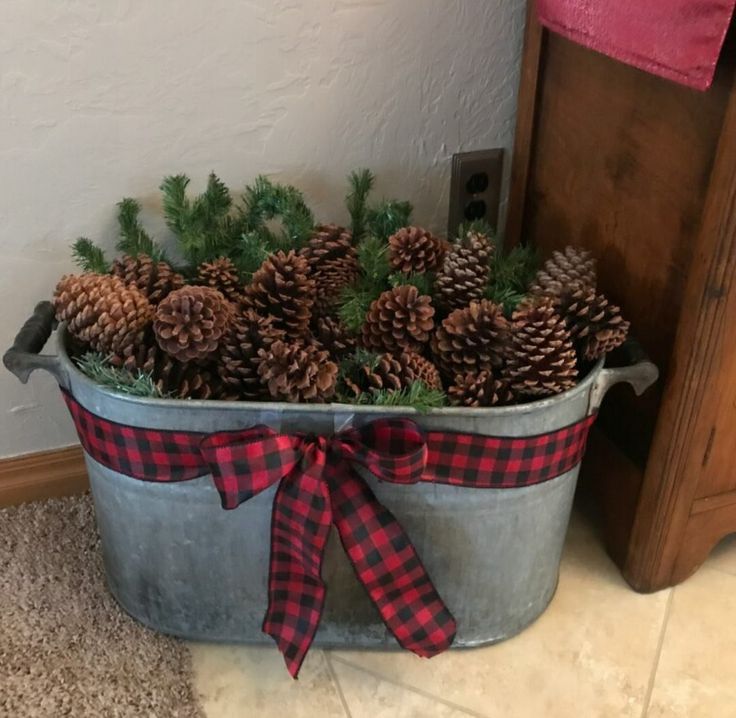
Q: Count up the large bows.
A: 1